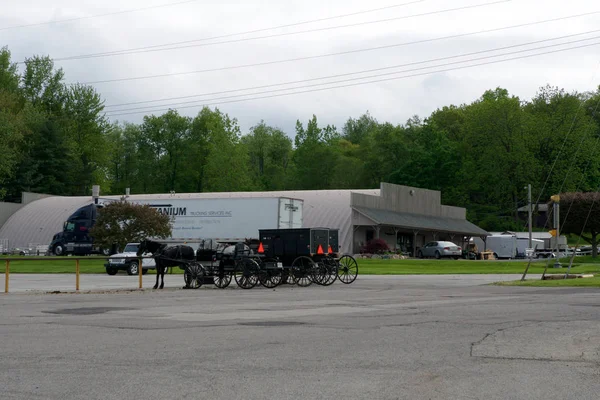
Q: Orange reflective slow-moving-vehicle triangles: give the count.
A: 3